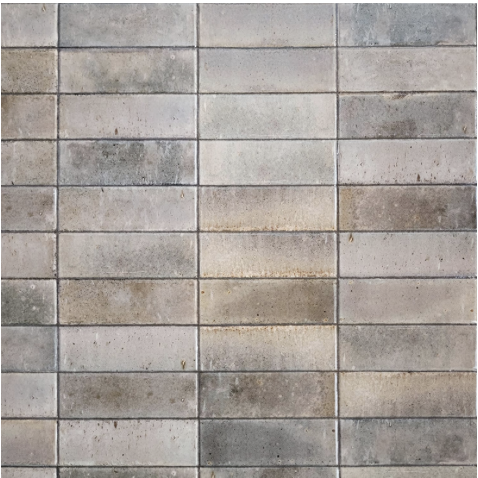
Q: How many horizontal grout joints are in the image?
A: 10